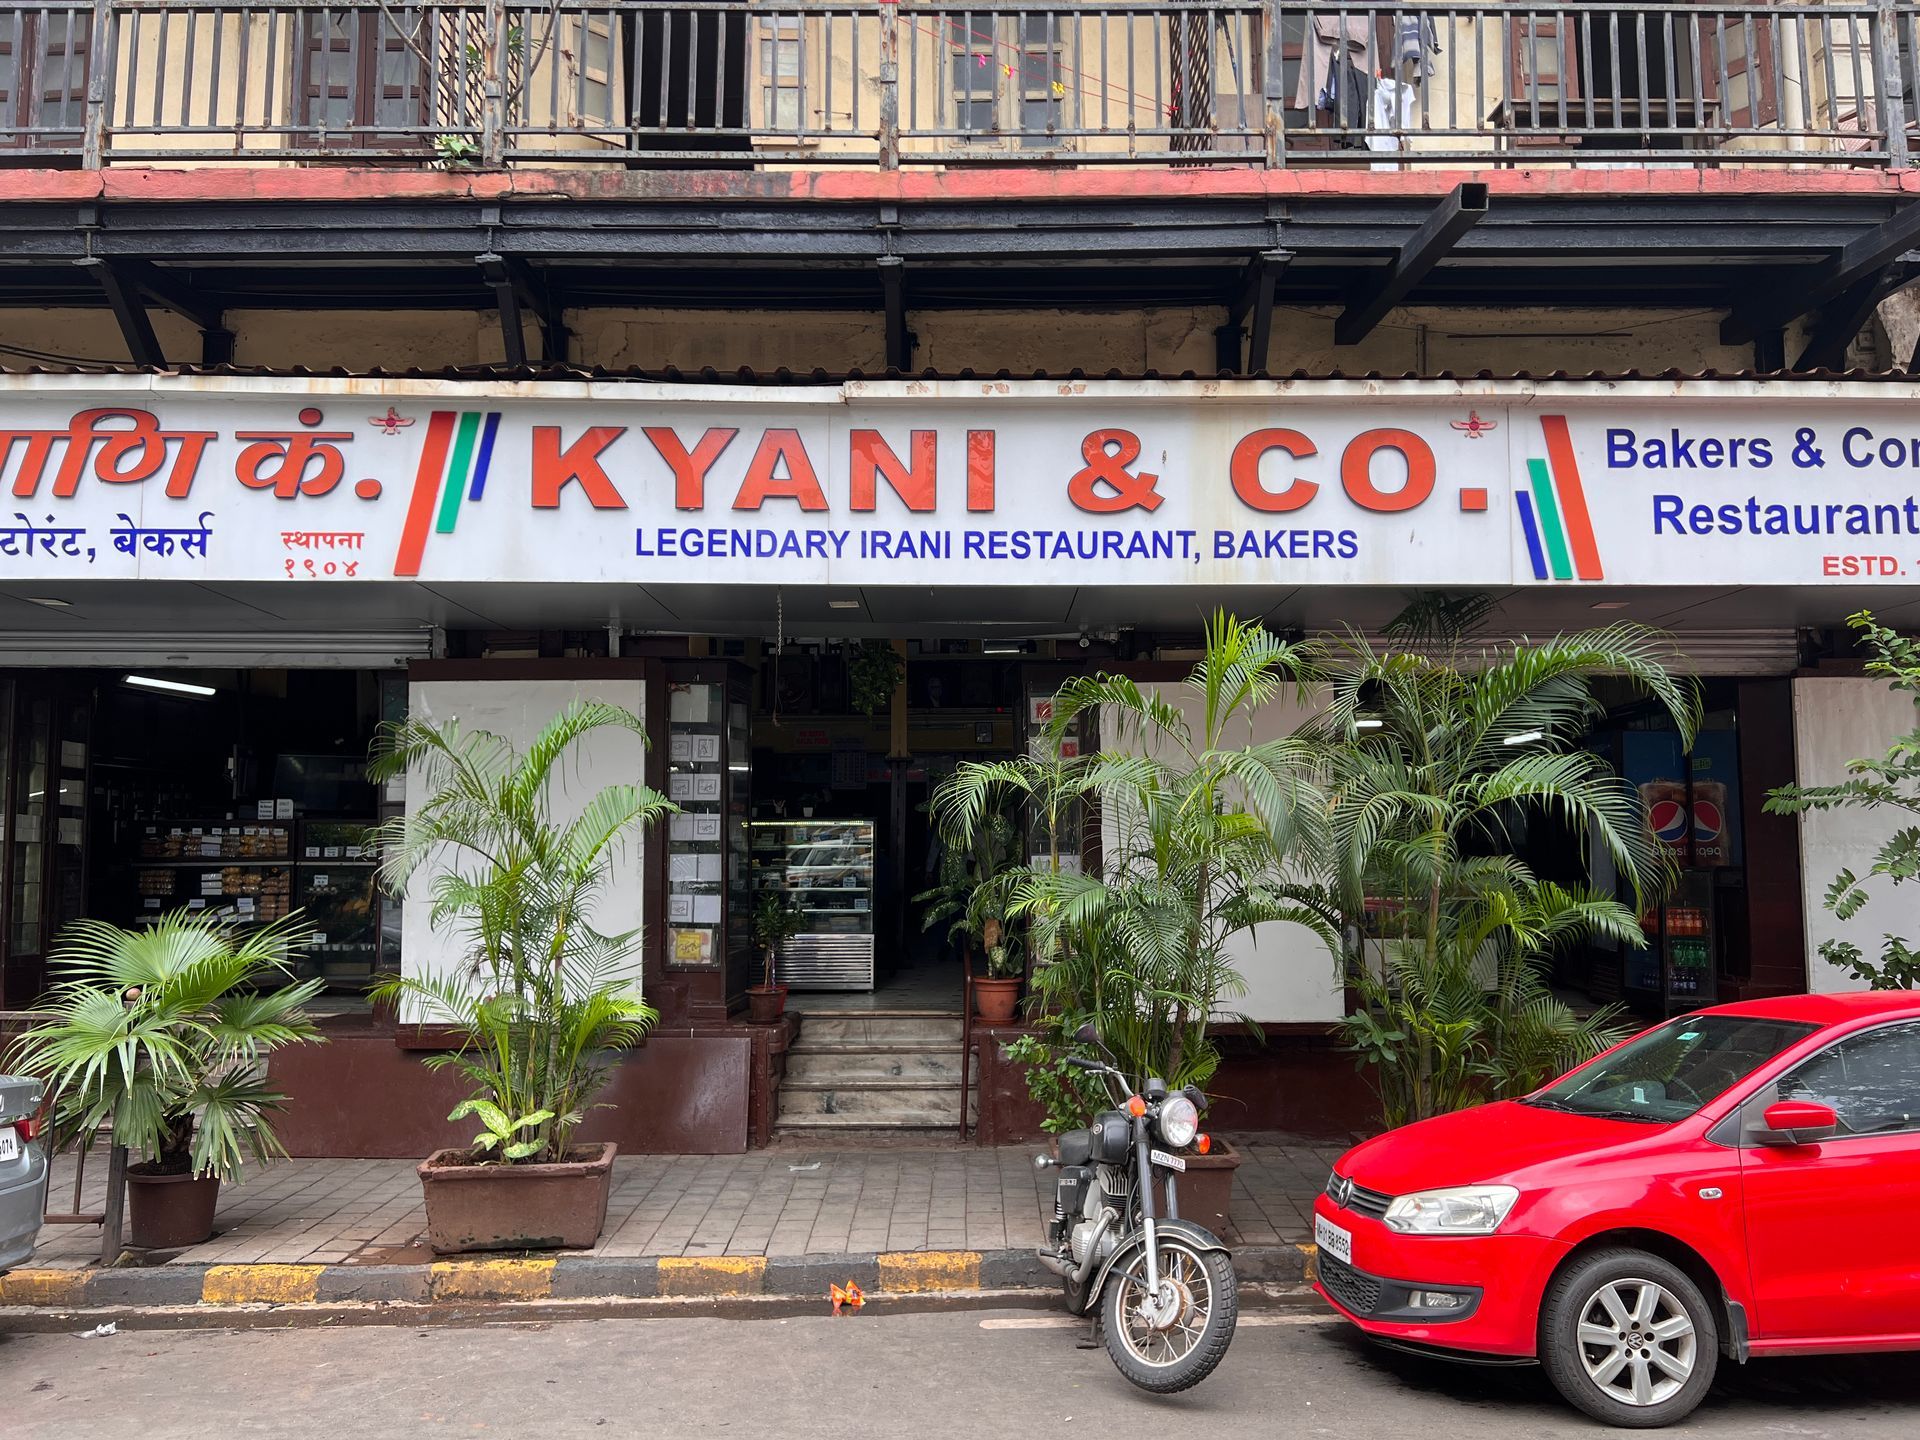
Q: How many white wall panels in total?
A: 3